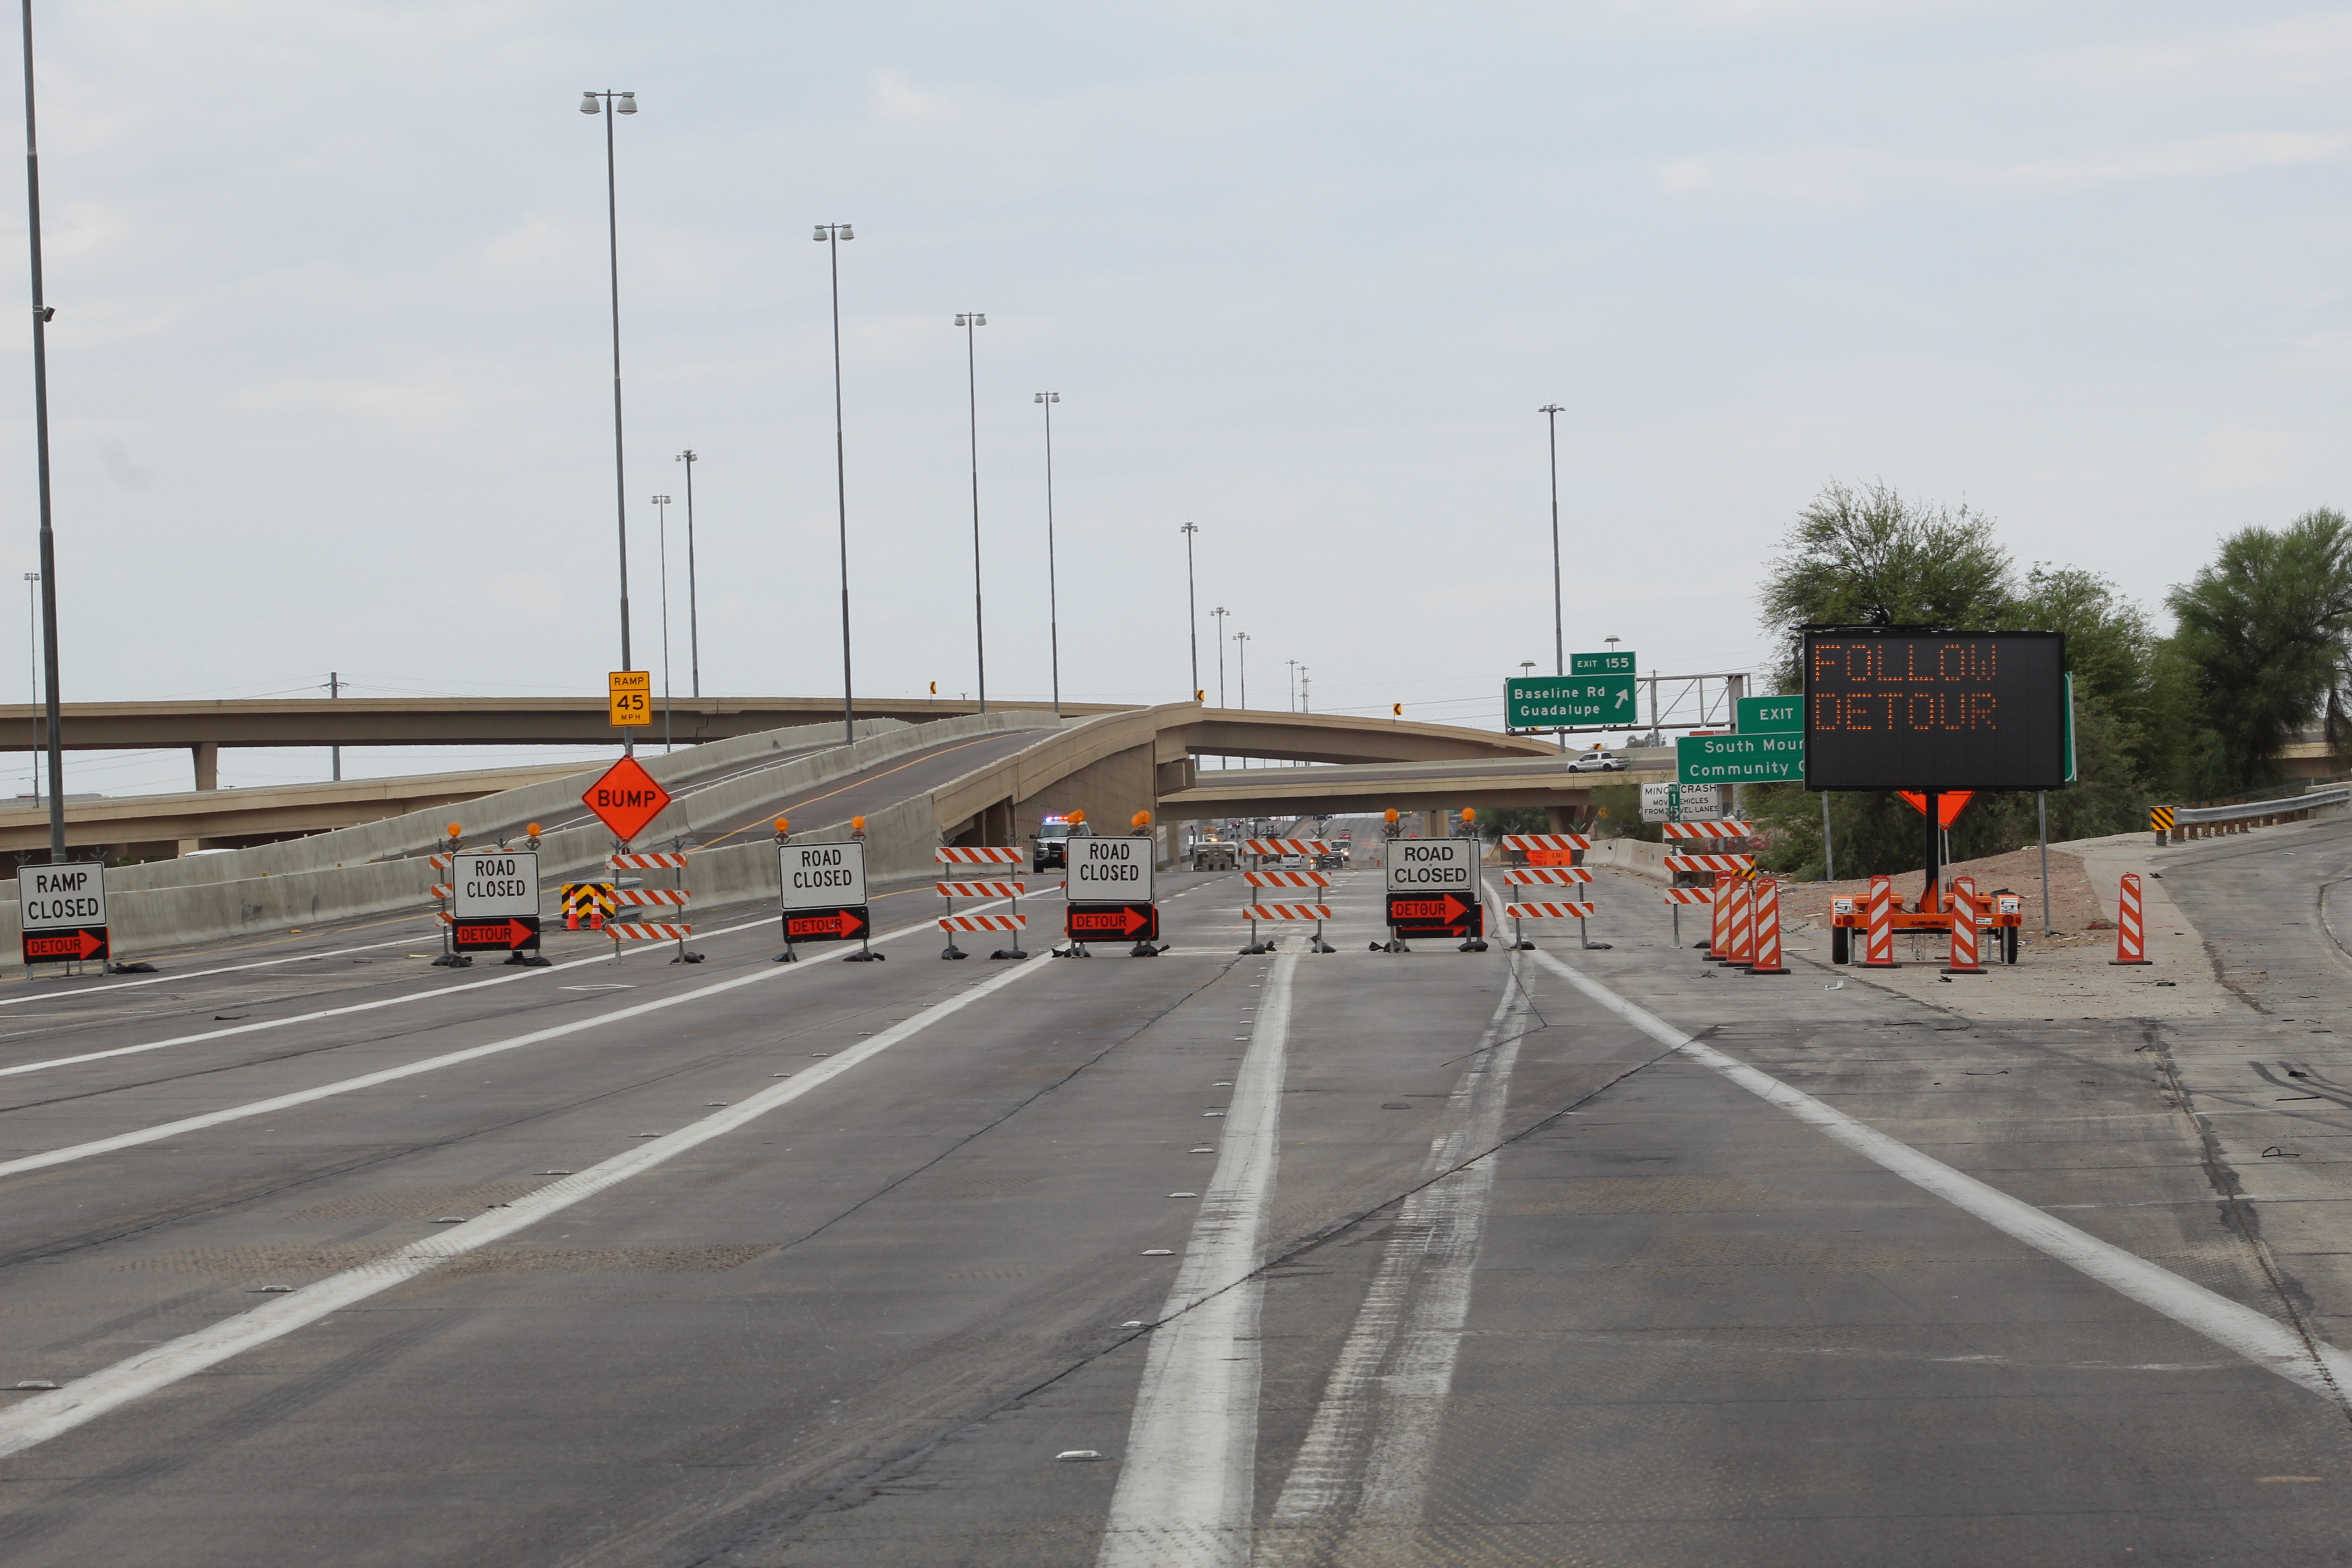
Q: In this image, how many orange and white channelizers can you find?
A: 6